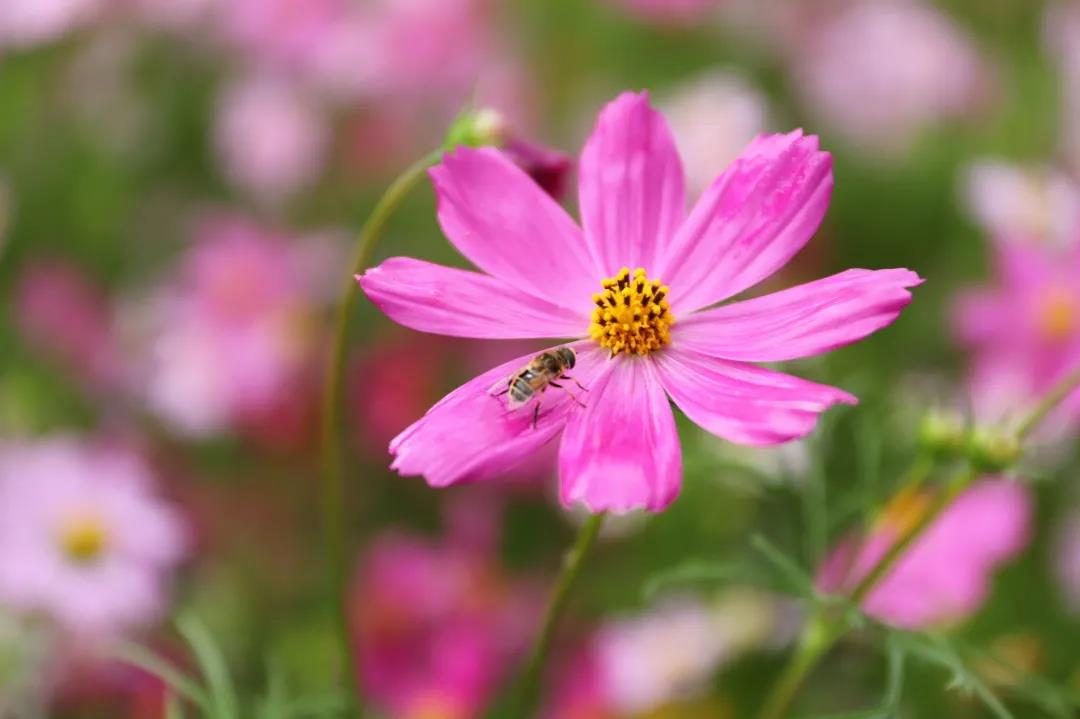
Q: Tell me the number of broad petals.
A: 8